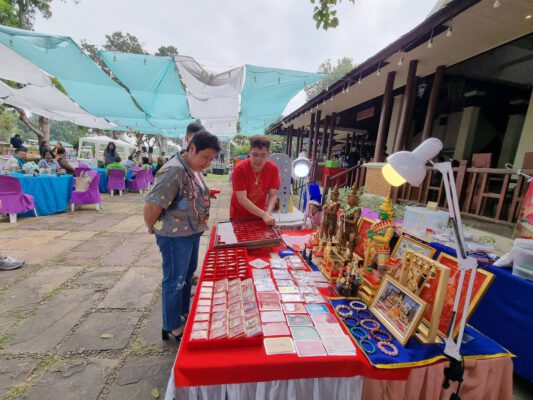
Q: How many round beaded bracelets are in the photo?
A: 9